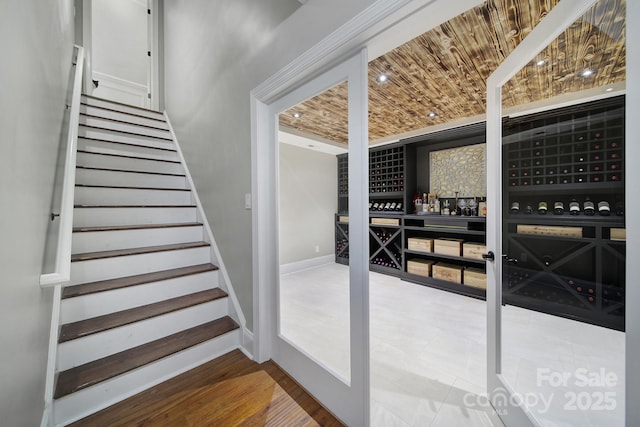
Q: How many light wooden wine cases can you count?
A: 10